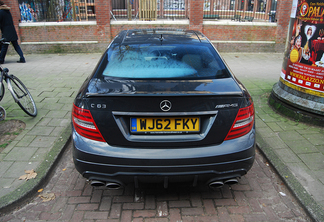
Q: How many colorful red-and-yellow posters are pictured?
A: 1